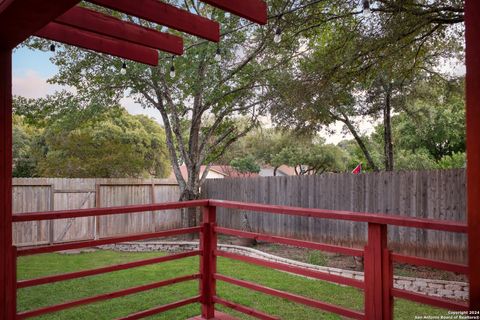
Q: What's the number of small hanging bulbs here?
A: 6